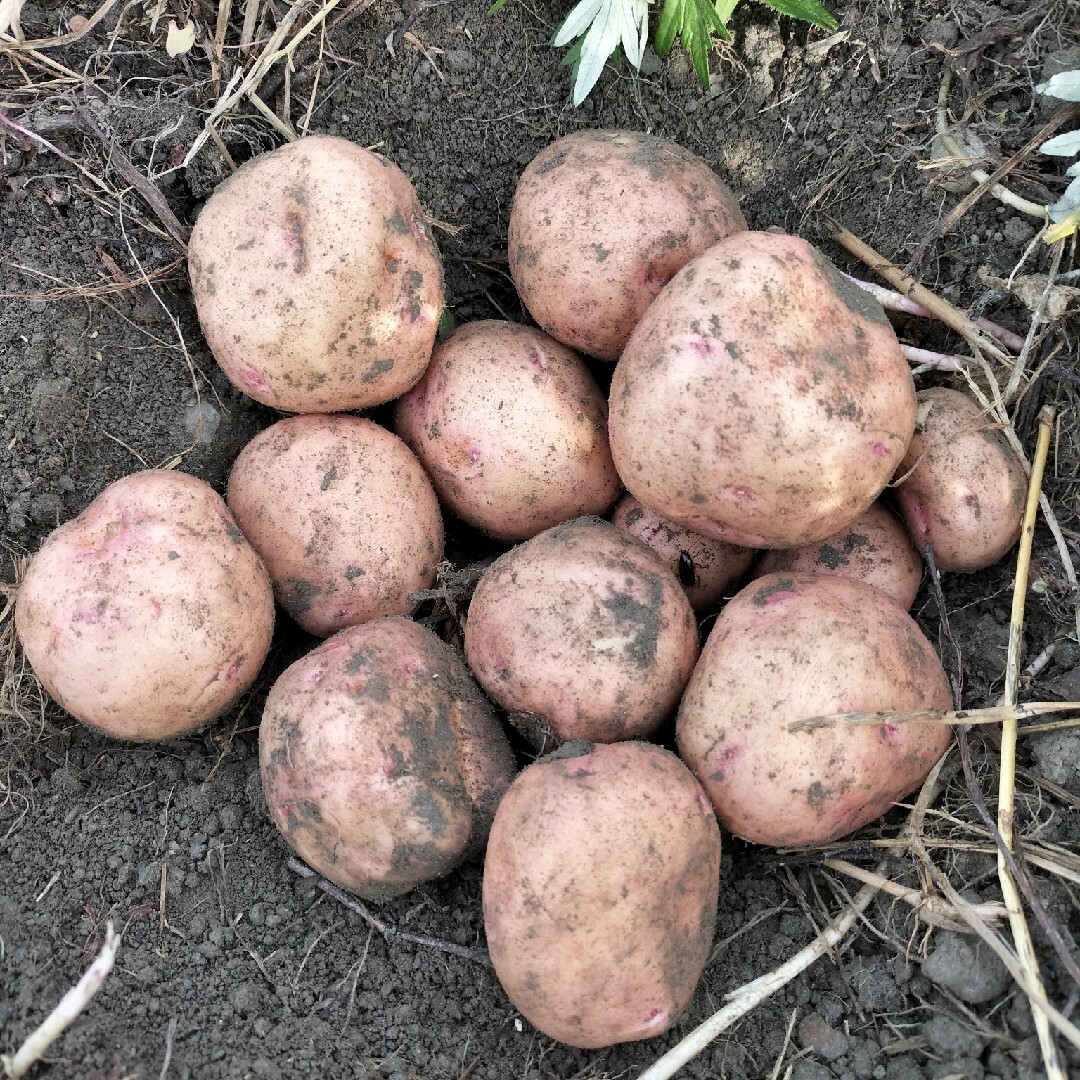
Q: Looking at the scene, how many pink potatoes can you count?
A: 13